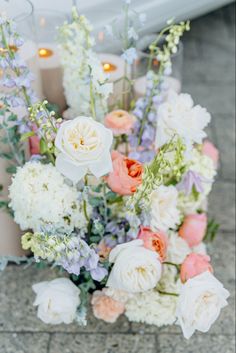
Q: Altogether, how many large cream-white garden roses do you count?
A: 4